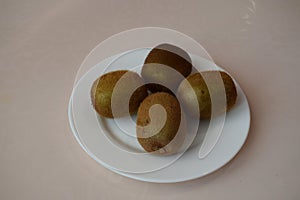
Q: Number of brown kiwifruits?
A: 4